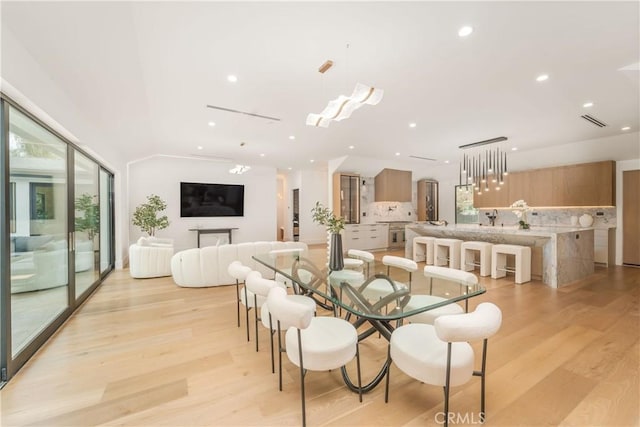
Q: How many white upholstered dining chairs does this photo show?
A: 8